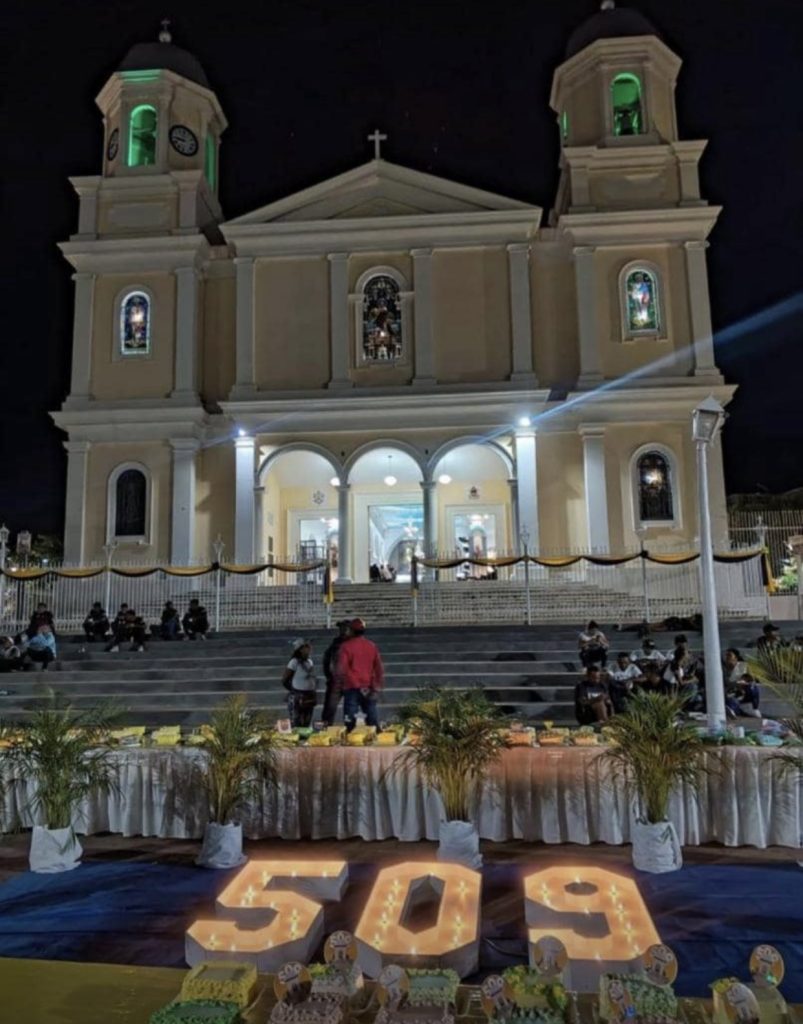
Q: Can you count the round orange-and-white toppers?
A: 9